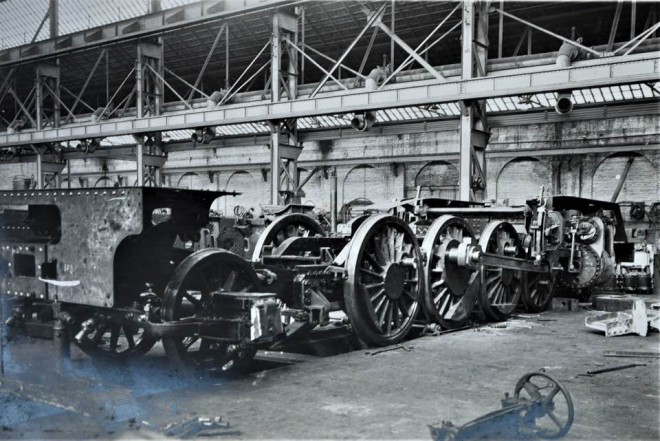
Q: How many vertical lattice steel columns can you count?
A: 4